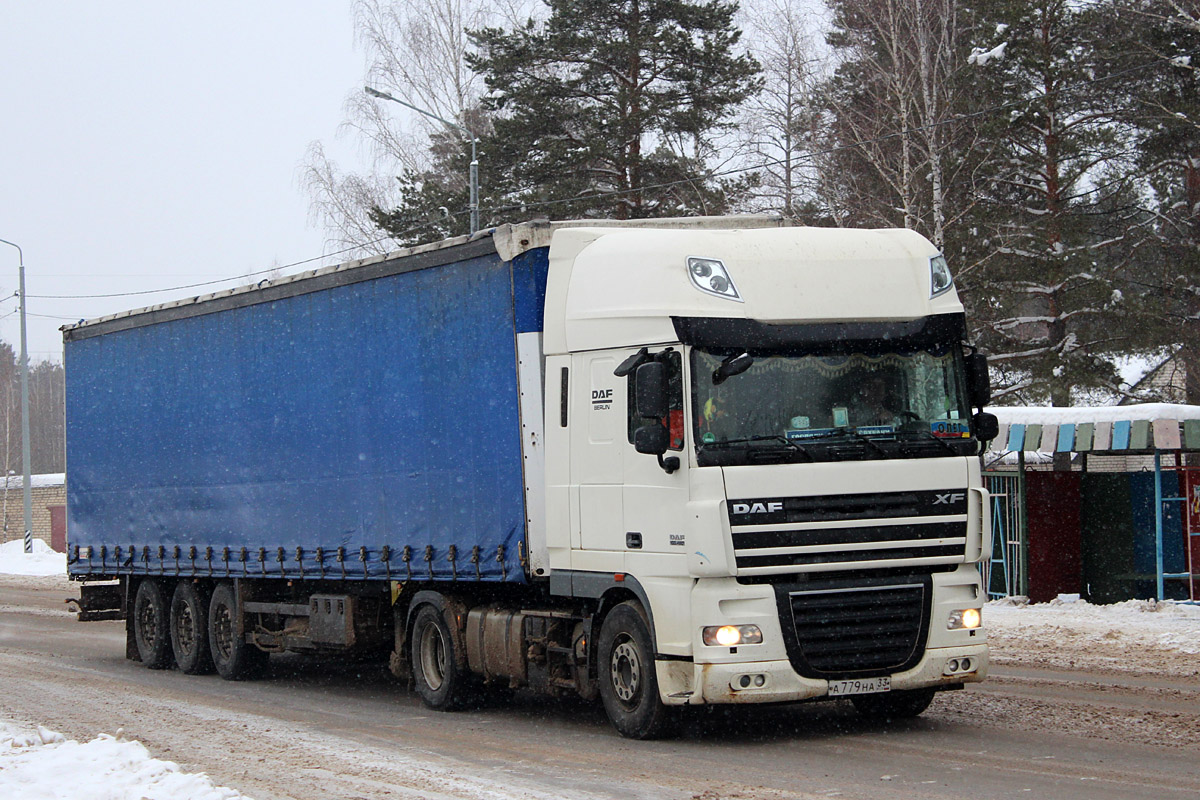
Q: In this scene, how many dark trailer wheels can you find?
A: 3